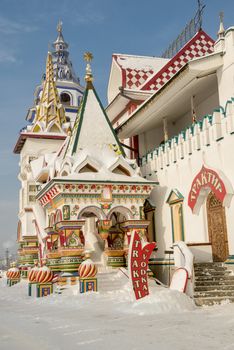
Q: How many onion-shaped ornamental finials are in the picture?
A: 4